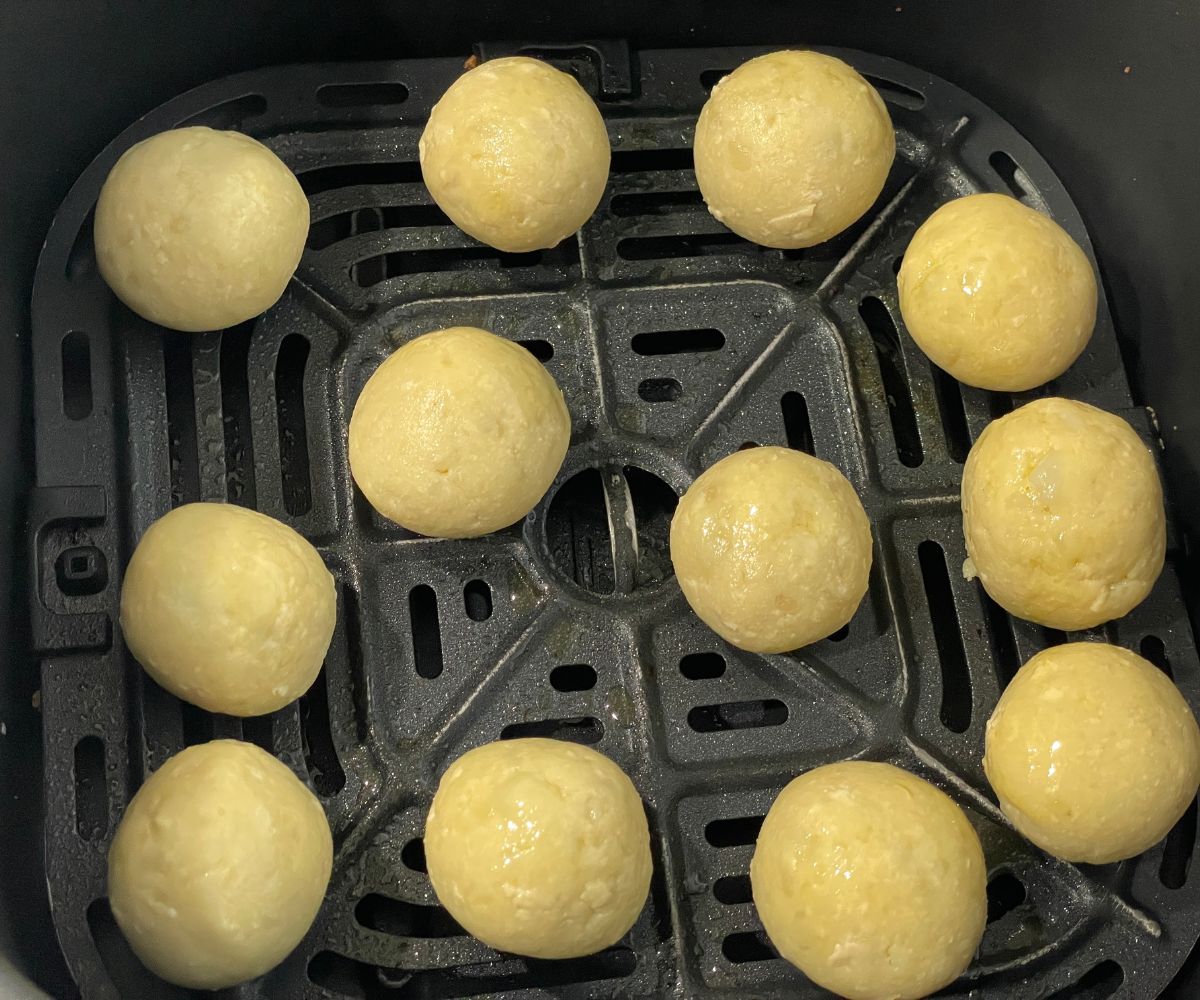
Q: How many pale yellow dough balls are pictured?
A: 12